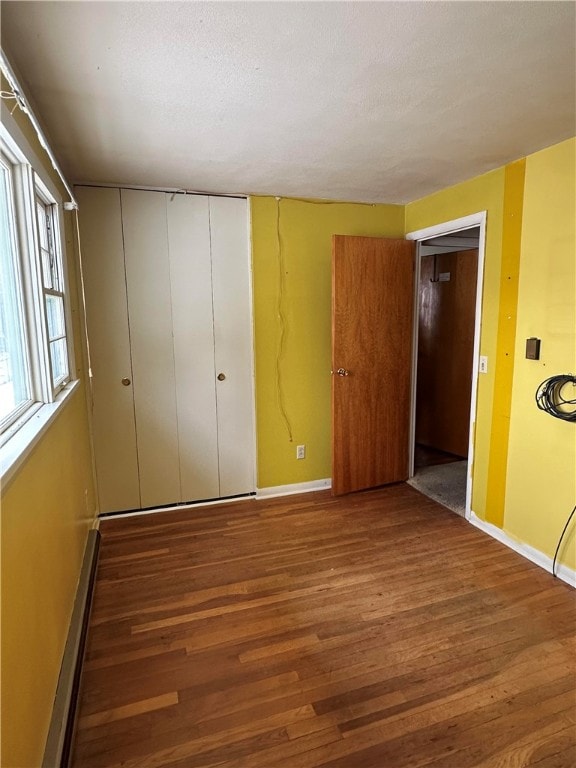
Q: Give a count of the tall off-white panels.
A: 4